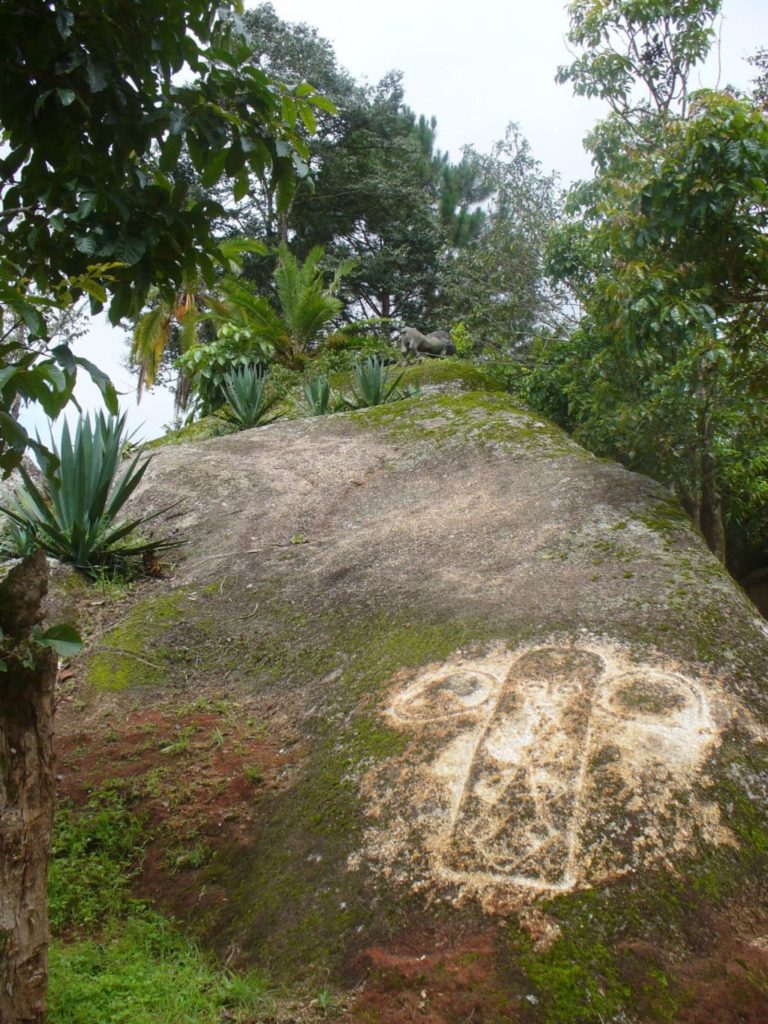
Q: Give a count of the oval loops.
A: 2